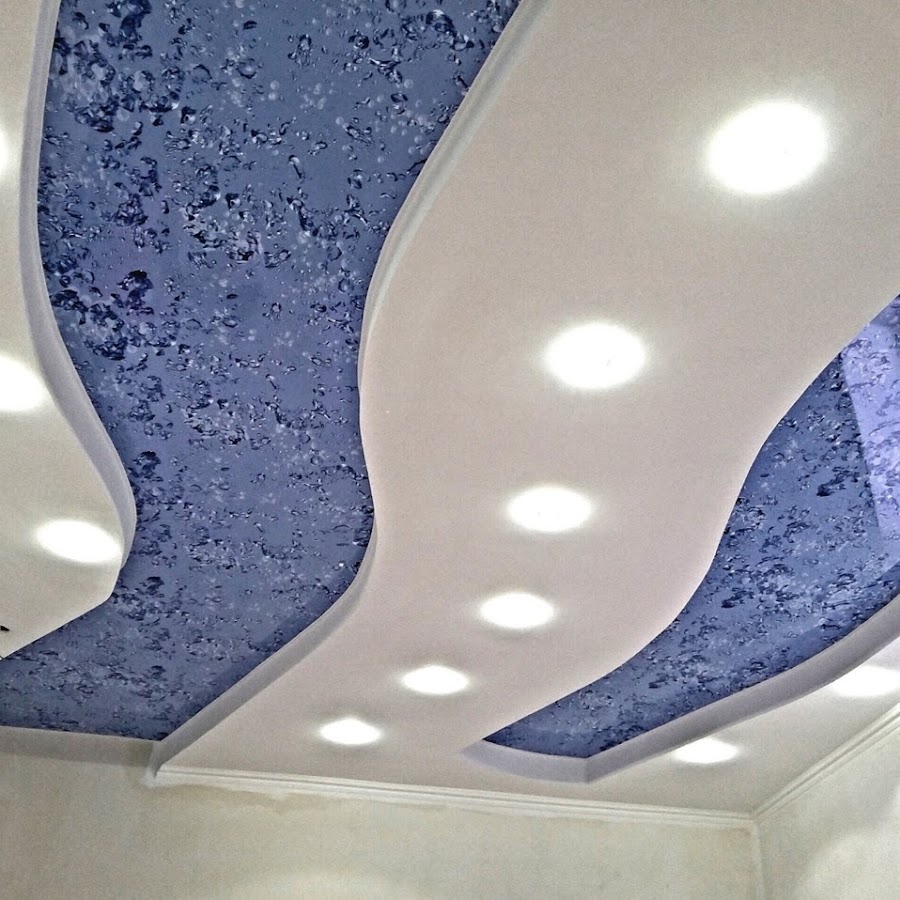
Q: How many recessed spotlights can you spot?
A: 11